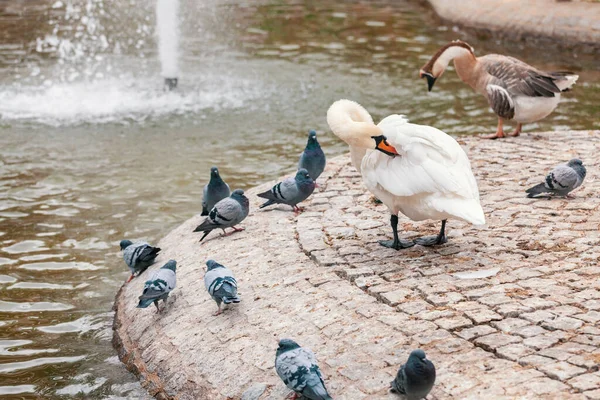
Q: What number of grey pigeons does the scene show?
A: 10